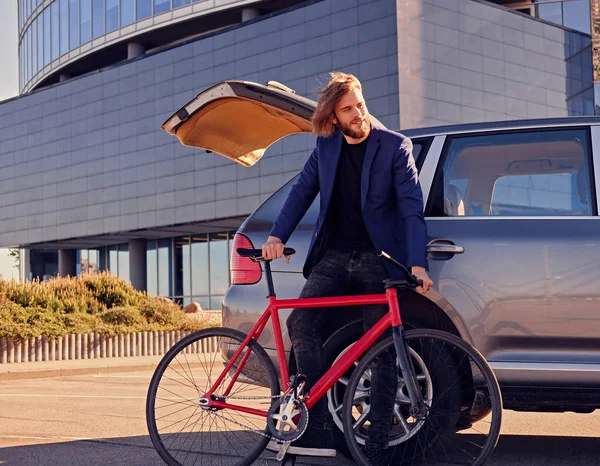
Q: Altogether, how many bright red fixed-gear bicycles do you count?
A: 1